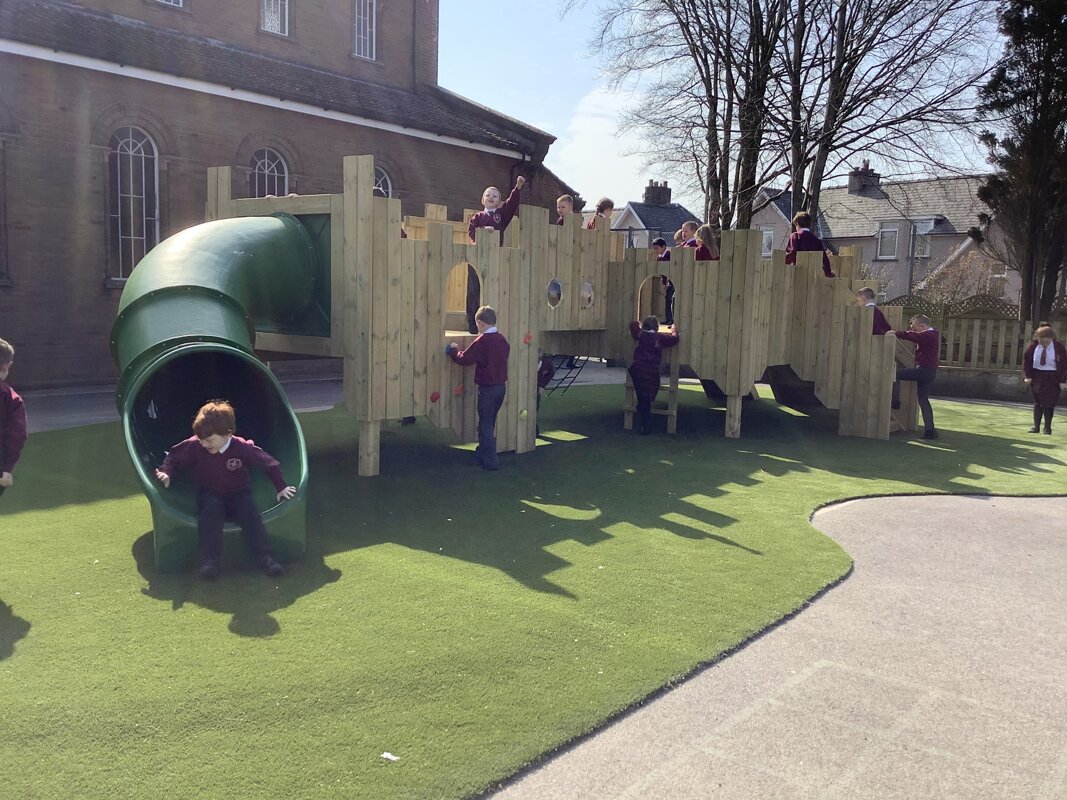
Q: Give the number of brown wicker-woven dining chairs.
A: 0